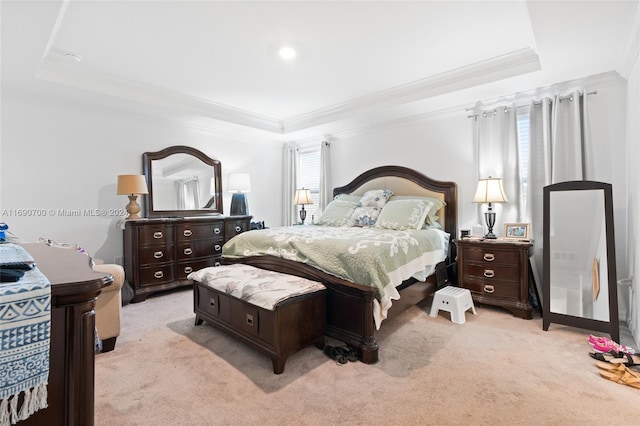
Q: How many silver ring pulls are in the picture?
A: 13